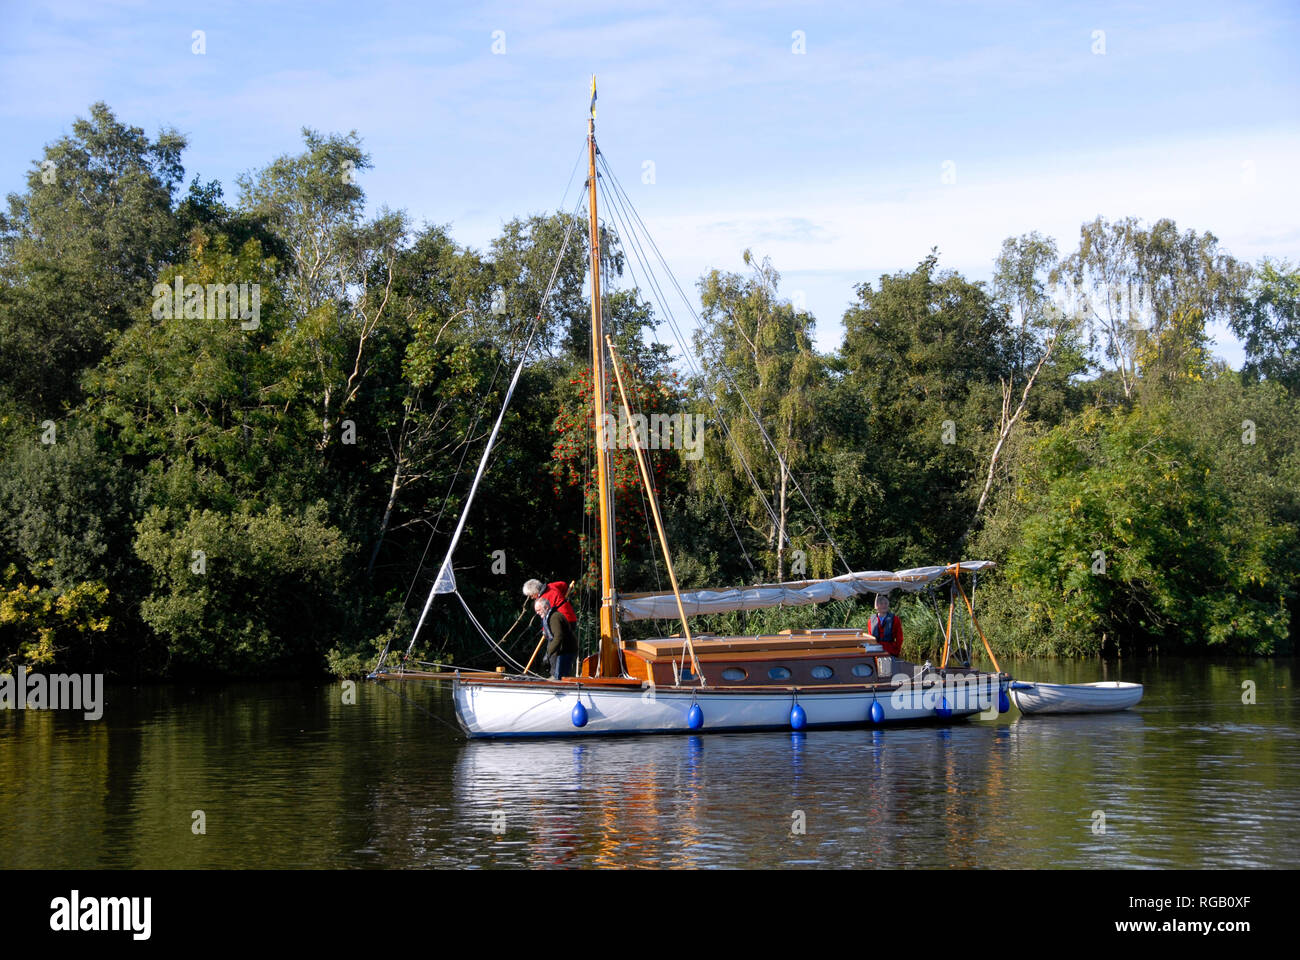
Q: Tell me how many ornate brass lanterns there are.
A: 0